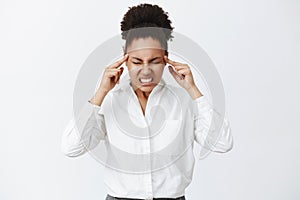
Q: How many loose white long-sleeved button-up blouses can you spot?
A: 1